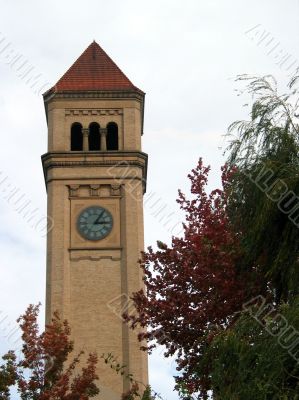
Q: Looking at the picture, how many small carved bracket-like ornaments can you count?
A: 3